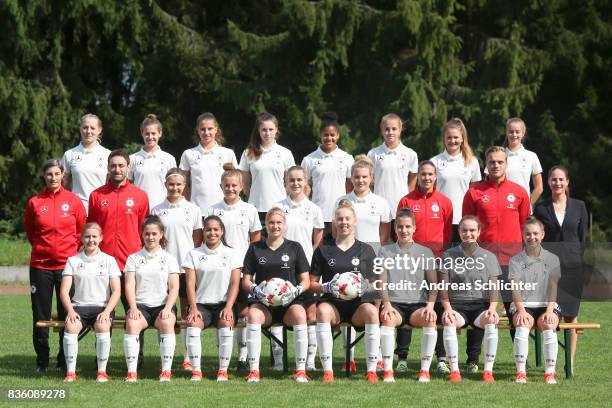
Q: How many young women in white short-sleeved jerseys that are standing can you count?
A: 12